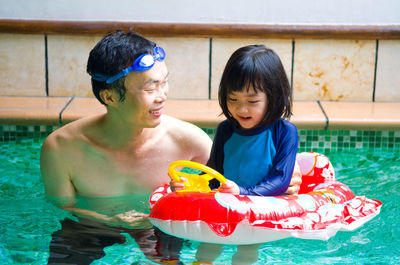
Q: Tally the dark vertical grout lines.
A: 4